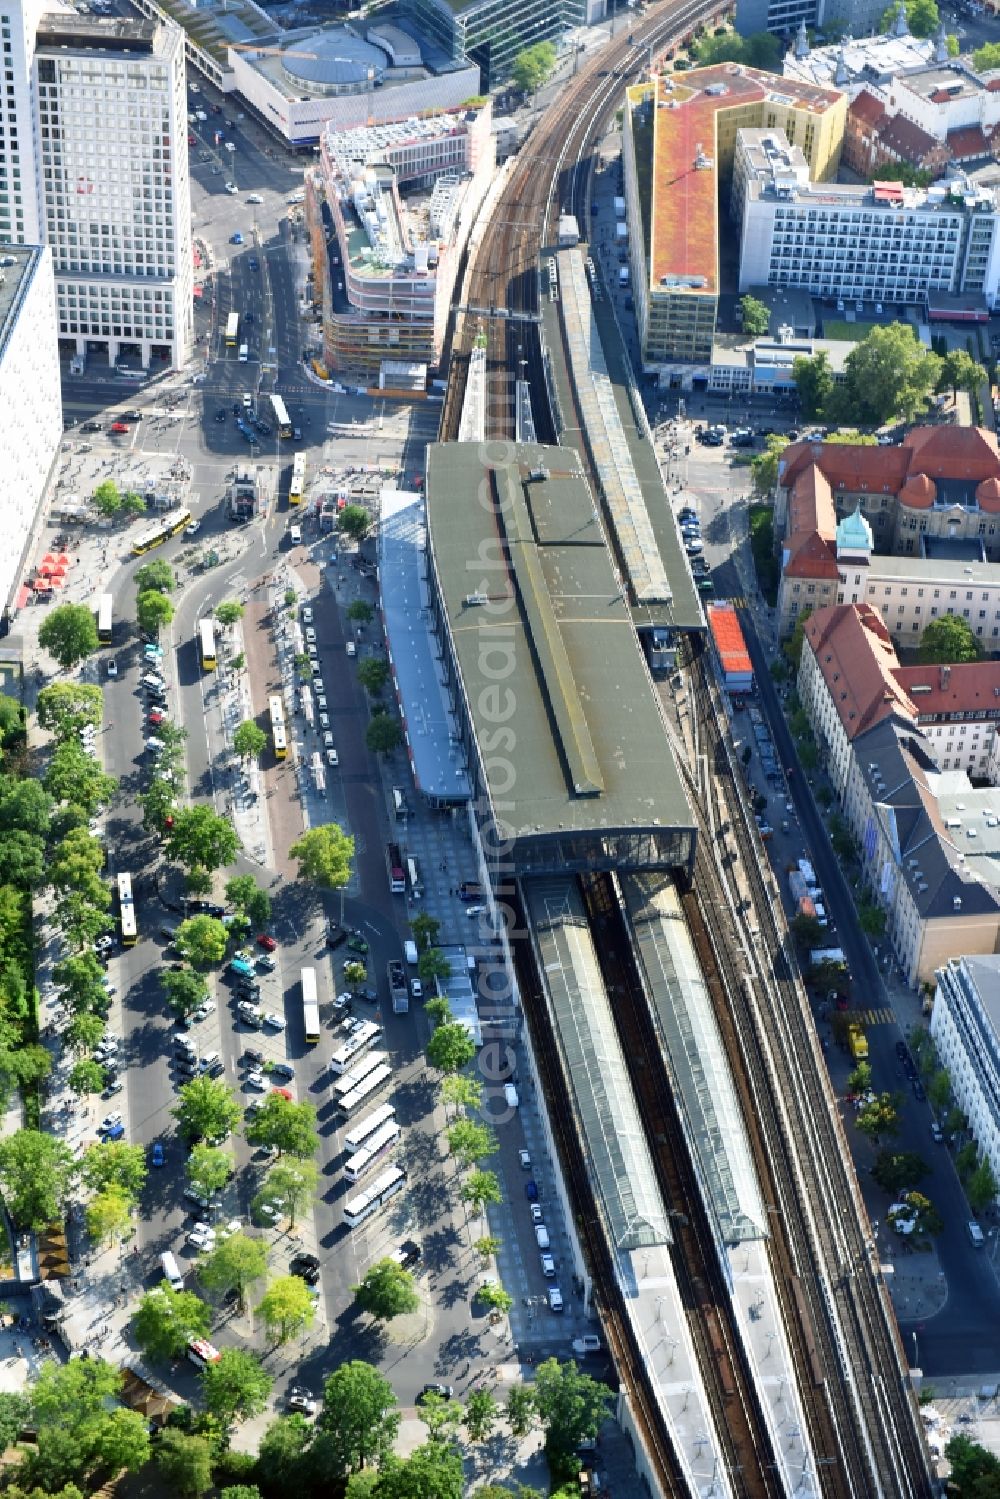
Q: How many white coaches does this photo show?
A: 6